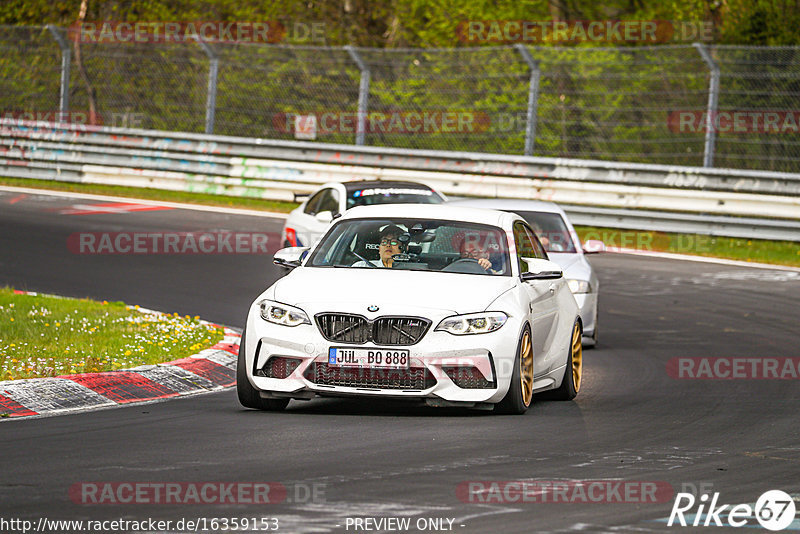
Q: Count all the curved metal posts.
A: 5